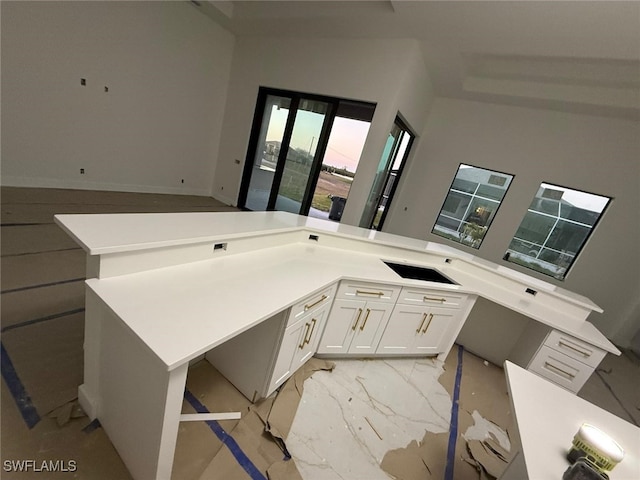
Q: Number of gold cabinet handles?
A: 11